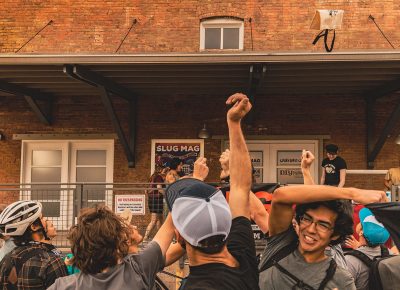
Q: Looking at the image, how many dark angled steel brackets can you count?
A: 4